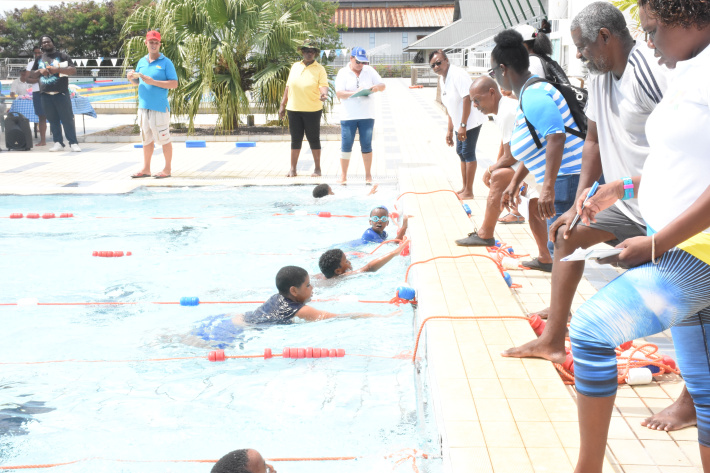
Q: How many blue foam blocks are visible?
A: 3